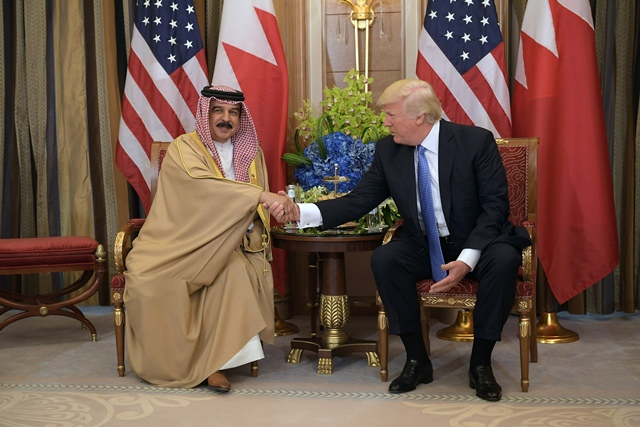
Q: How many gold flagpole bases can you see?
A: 3